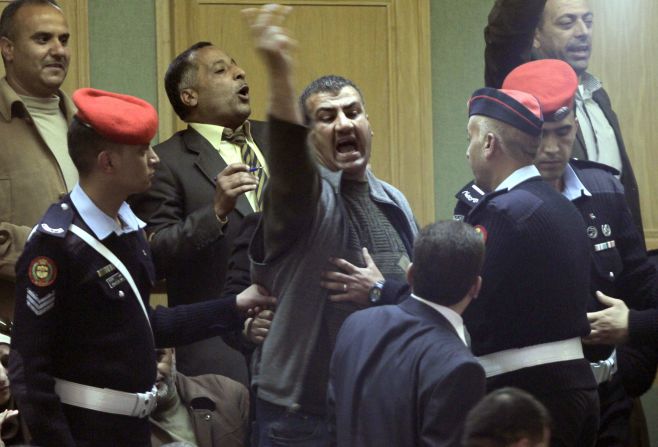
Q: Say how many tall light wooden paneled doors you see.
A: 3